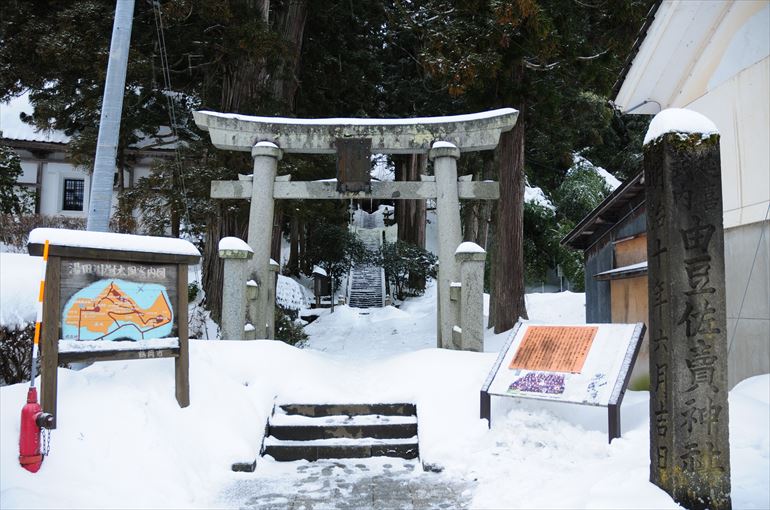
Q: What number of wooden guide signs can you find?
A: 1